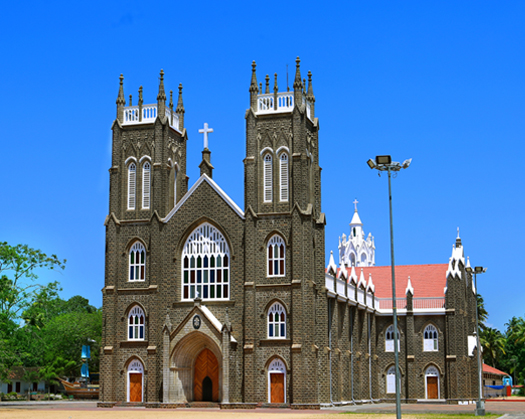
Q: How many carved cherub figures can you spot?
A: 0